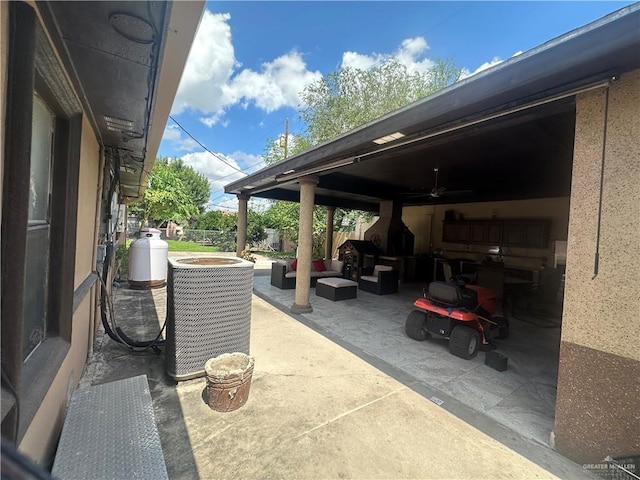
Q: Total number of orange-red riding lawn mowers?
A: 1